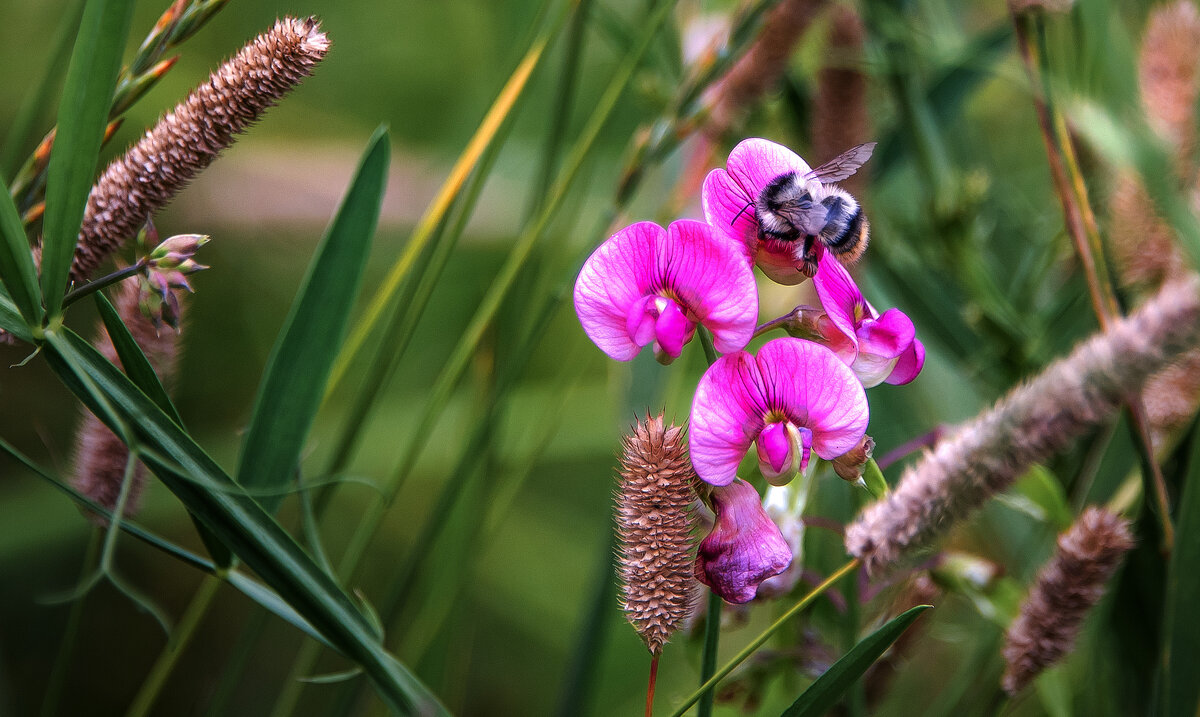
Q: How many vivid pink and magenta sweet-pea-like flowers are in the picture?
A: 5